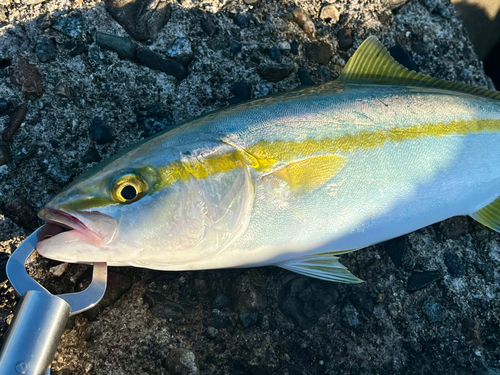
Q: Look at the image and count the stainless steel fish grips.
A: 1